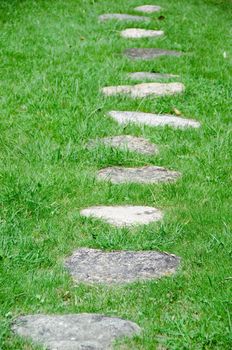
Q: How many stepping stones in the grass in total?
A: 12